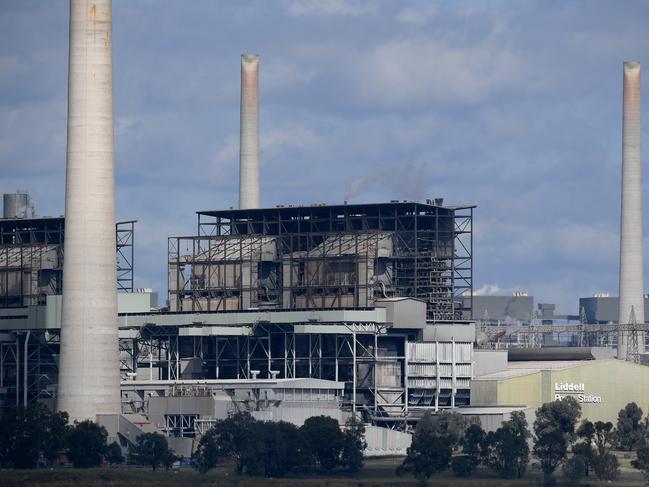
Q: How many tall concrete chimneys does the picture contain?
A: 3